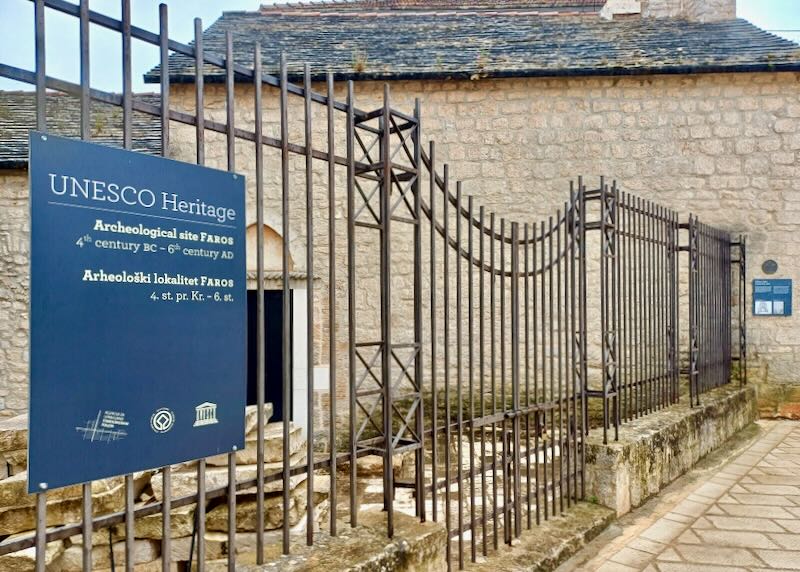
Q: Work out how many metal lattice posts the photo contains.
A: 4